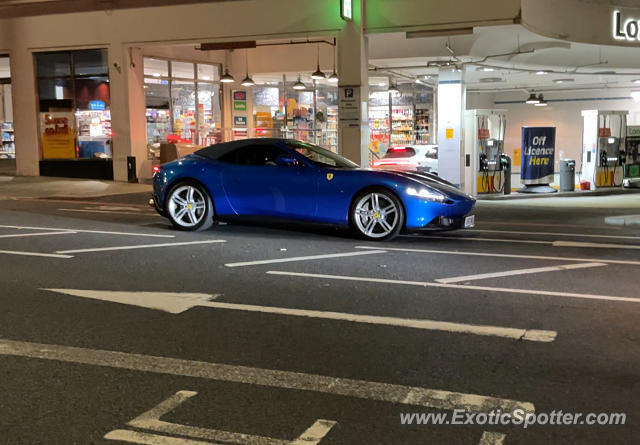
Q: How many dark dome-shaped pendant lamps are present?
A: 8